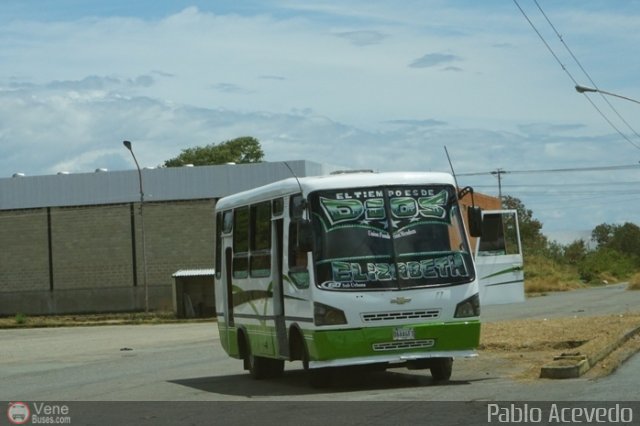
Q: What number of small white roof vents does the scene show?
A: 6